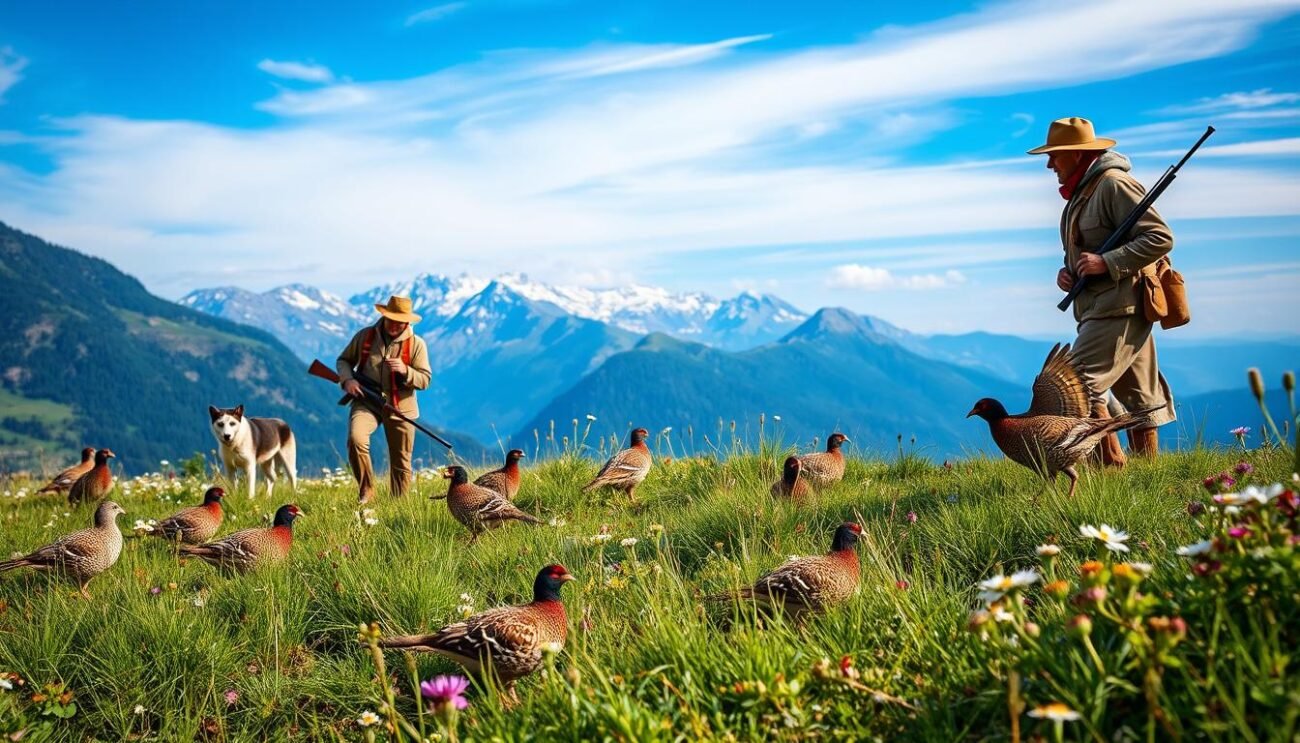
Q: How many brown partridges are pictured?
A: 13